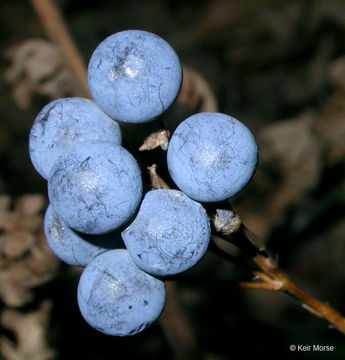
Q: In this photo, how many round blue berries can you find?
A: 7